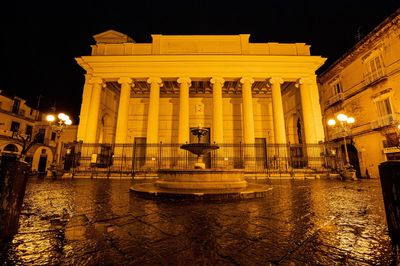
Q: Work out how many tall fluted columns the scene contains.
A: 8